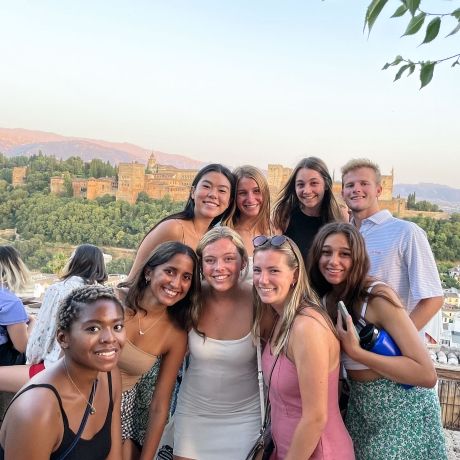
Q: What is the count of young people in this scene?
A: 9